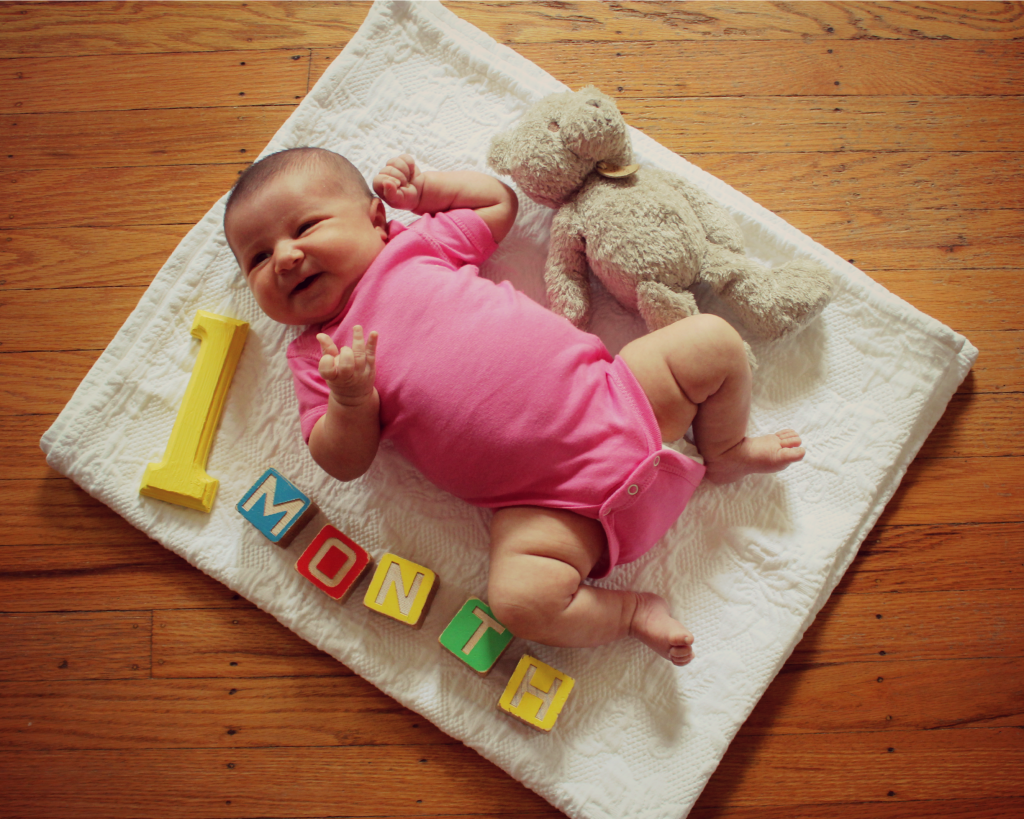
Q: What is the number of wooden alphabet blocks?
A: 5